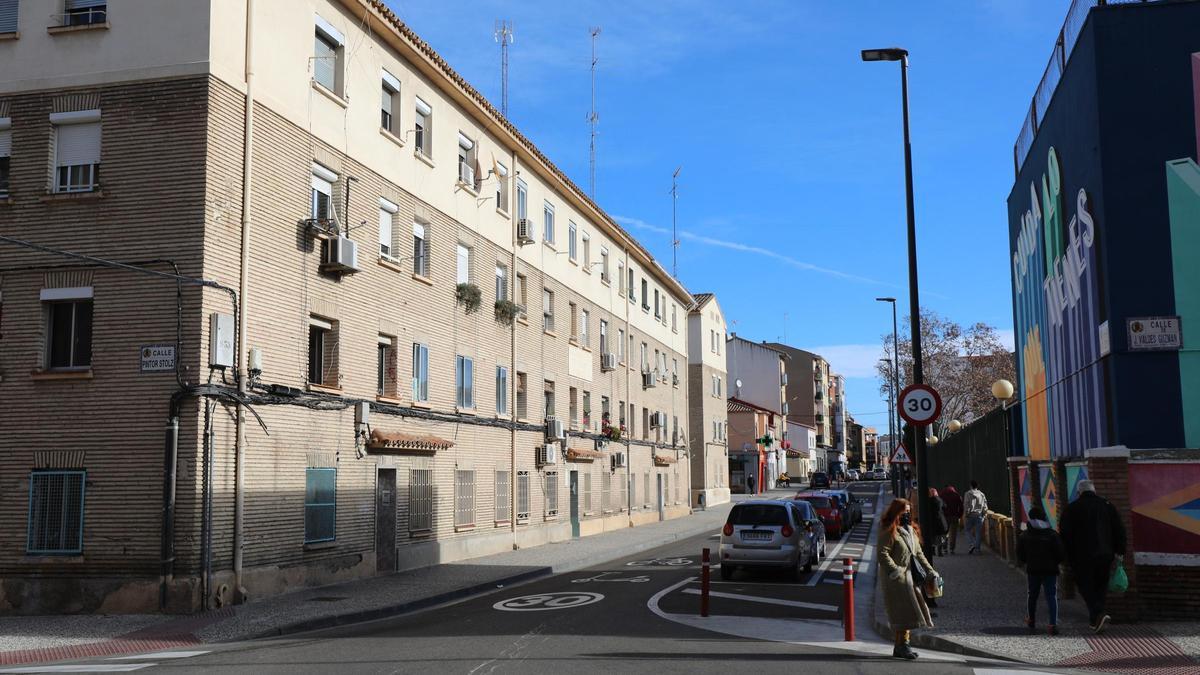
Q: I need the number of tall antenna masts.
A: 3